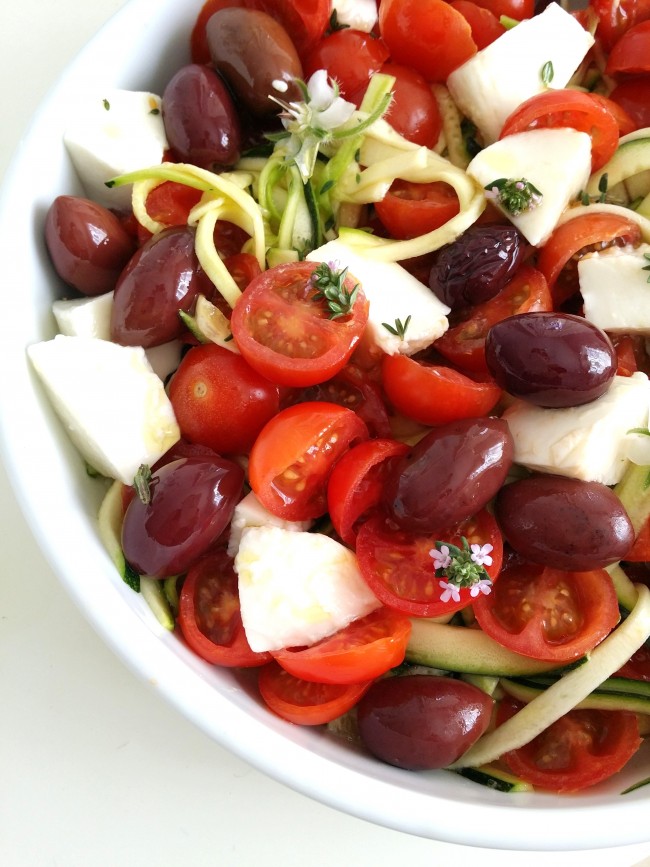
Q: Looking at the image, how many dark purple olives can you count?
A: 10